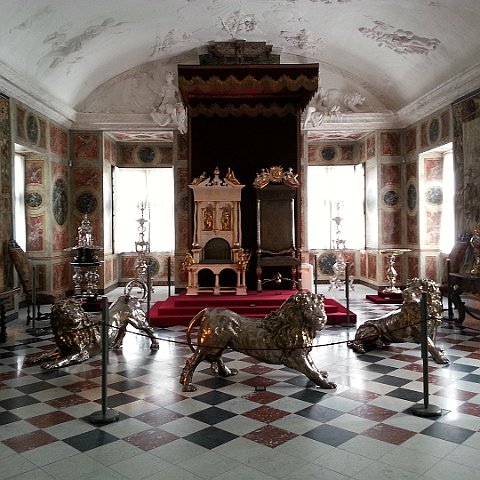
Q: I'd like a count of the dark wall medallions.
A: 12